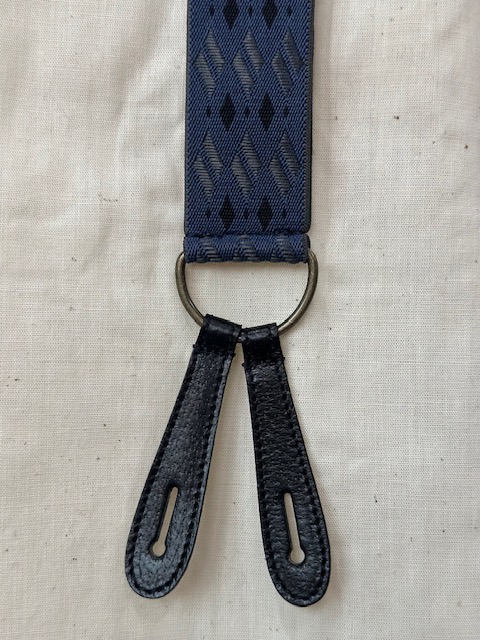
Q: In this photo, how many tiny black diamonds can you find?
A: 9